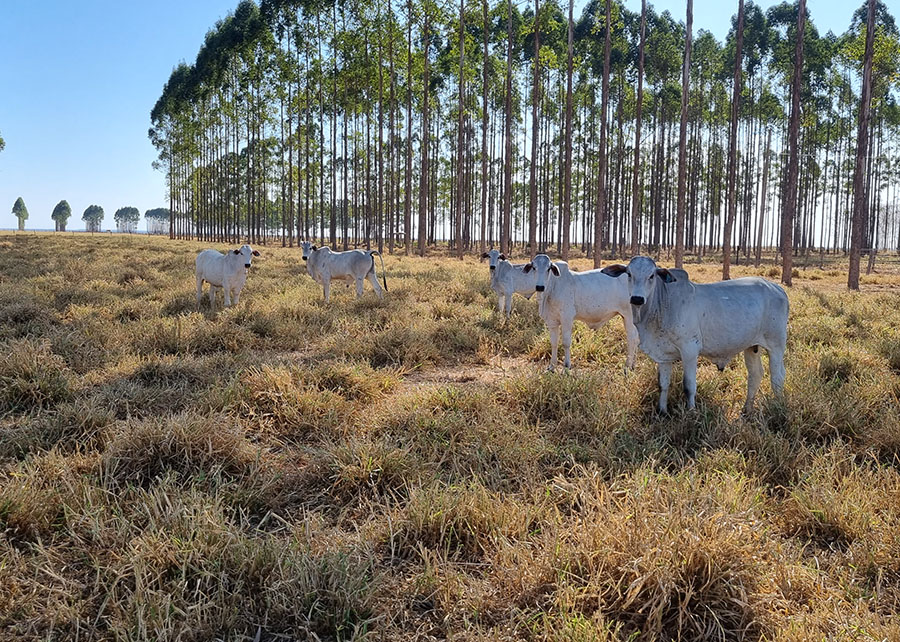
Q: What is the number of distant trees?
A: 5